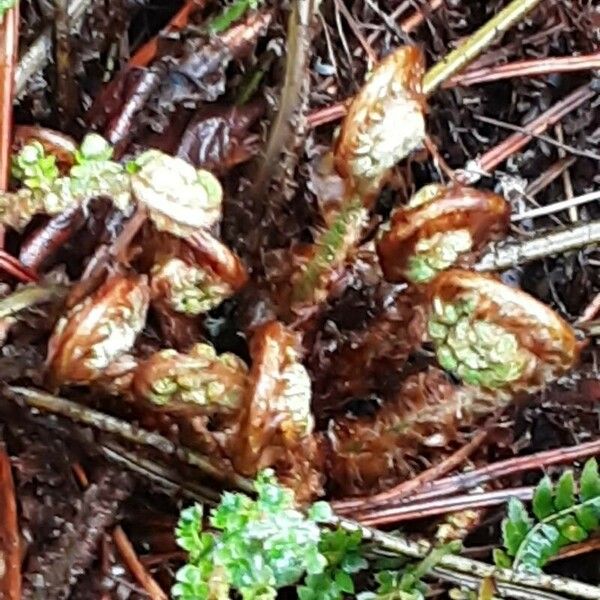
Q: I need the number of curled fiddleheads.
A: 8